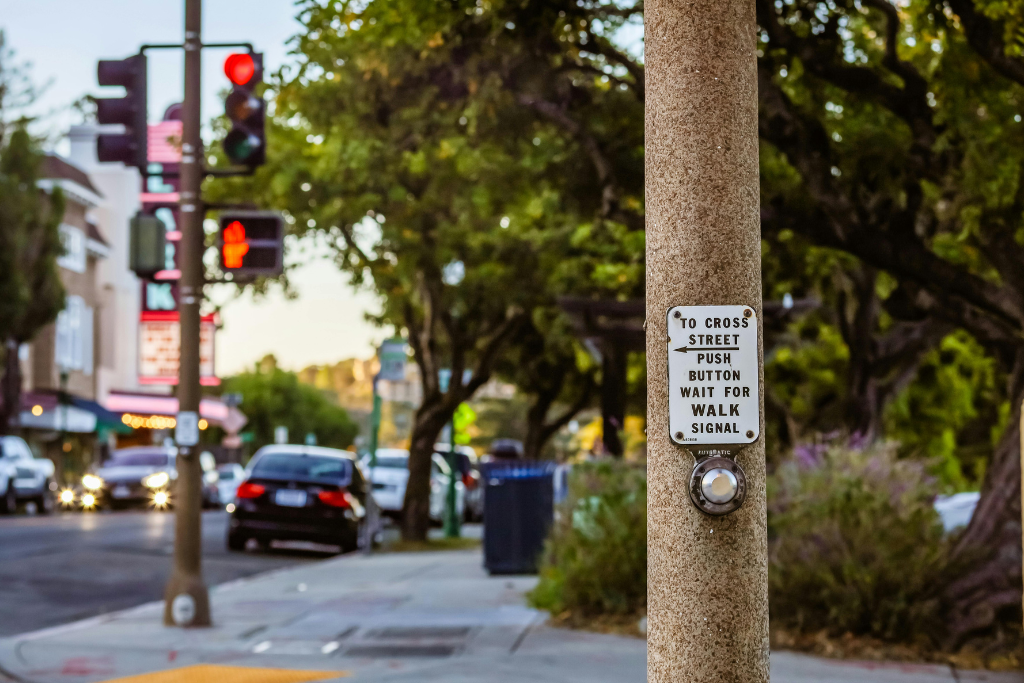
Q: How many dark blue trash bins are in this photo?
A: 1